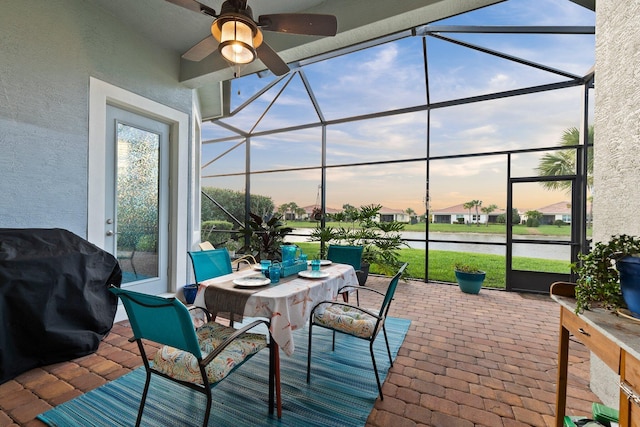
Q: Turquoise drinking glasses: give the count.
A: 4